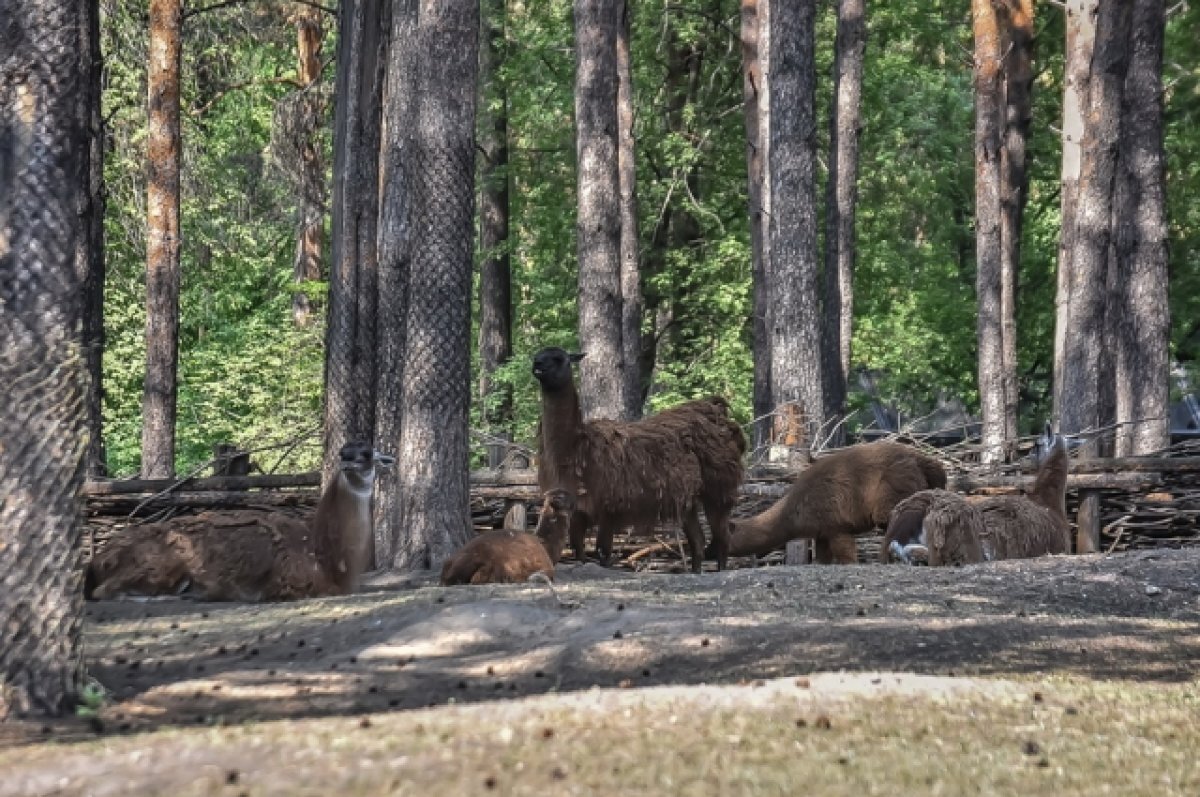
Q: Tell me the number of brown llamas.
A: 5